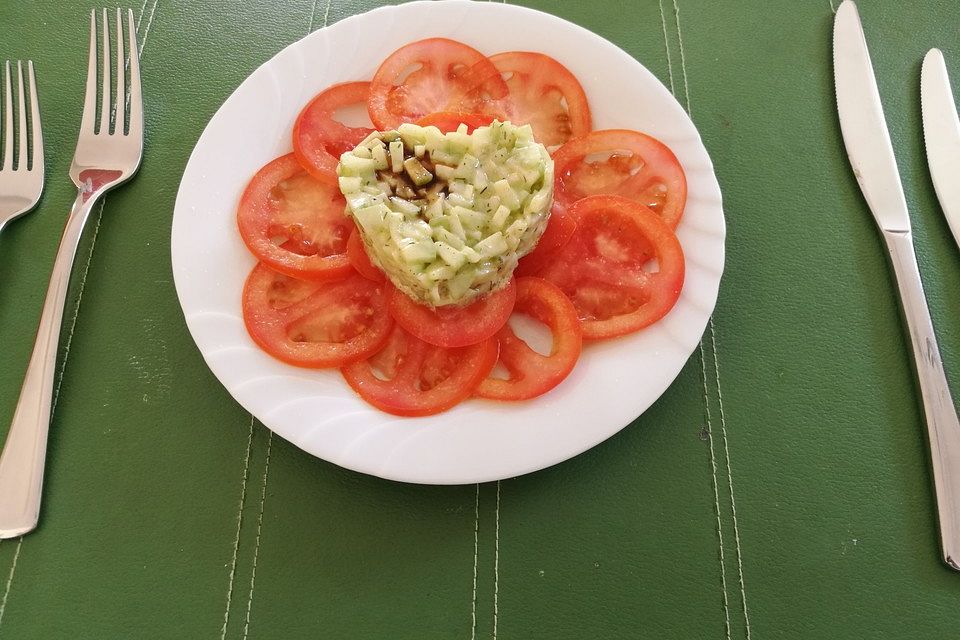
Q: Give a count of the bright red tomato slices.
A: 13